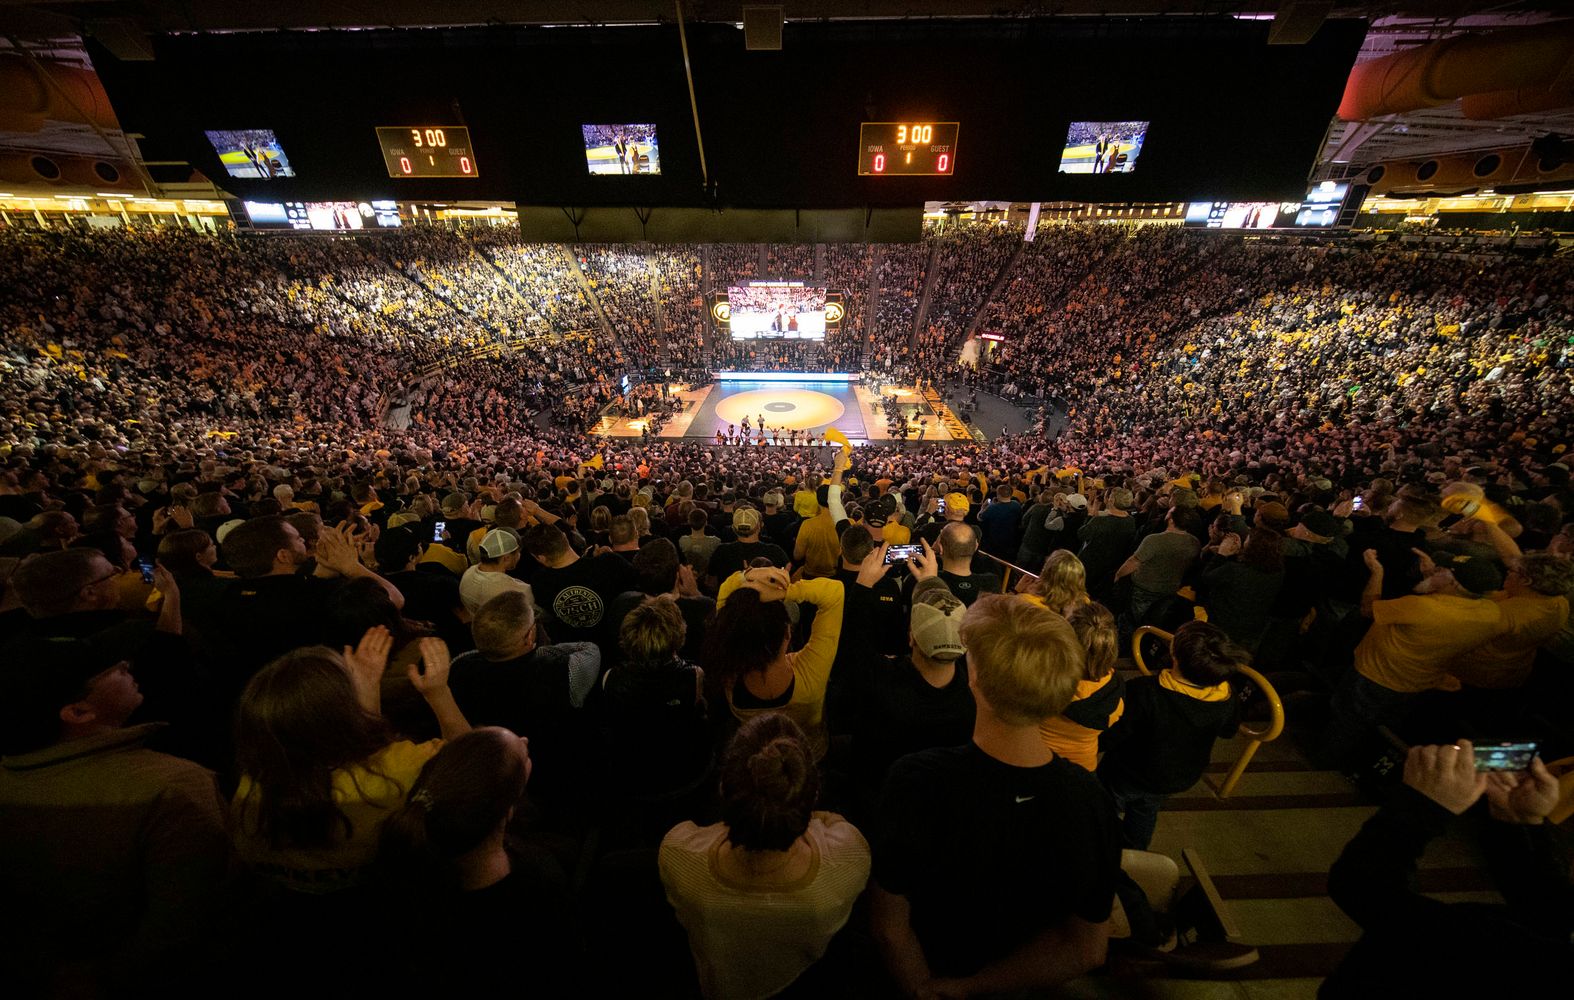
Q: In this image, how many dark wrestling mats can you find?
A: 1